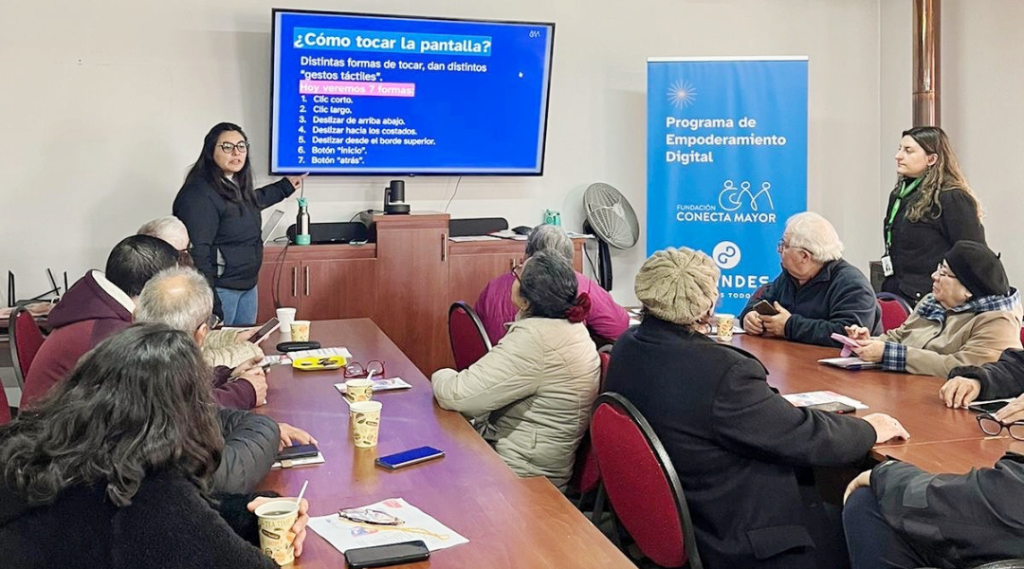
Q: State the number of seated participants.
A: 11